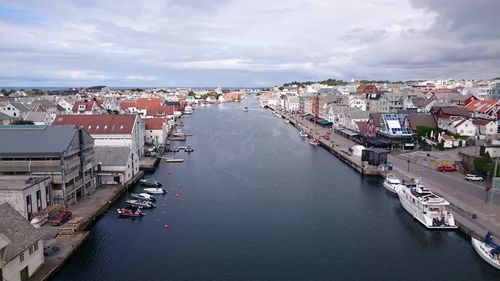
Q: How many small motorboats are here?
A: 5